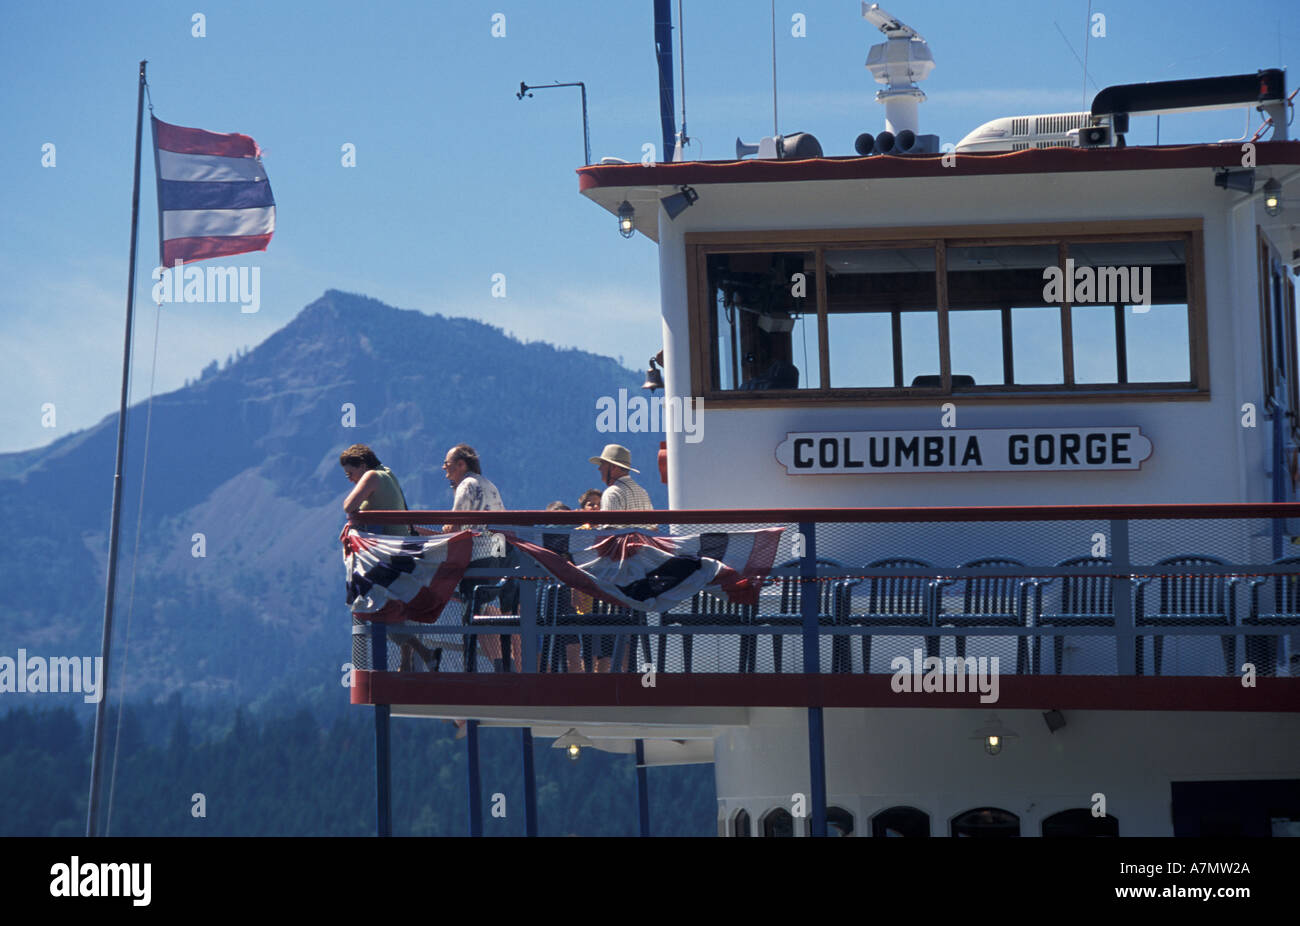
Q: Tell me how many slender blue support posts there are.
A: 5